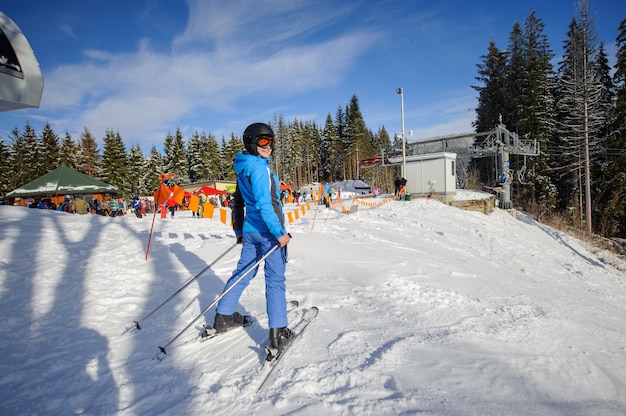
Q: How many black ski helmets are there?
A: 1